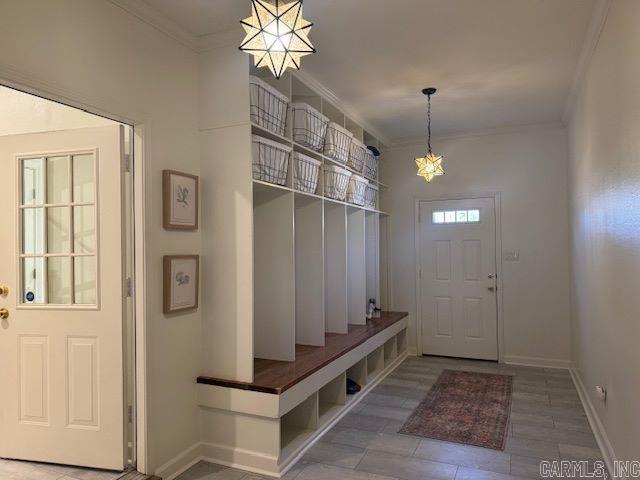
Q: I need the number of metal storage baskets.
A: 10